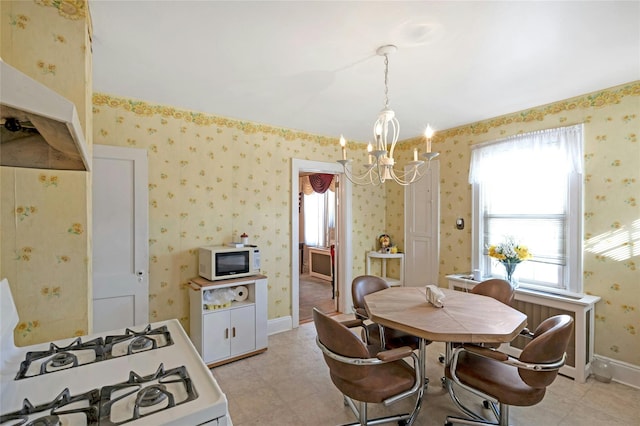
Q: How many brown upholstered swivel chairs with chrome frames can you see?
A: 4